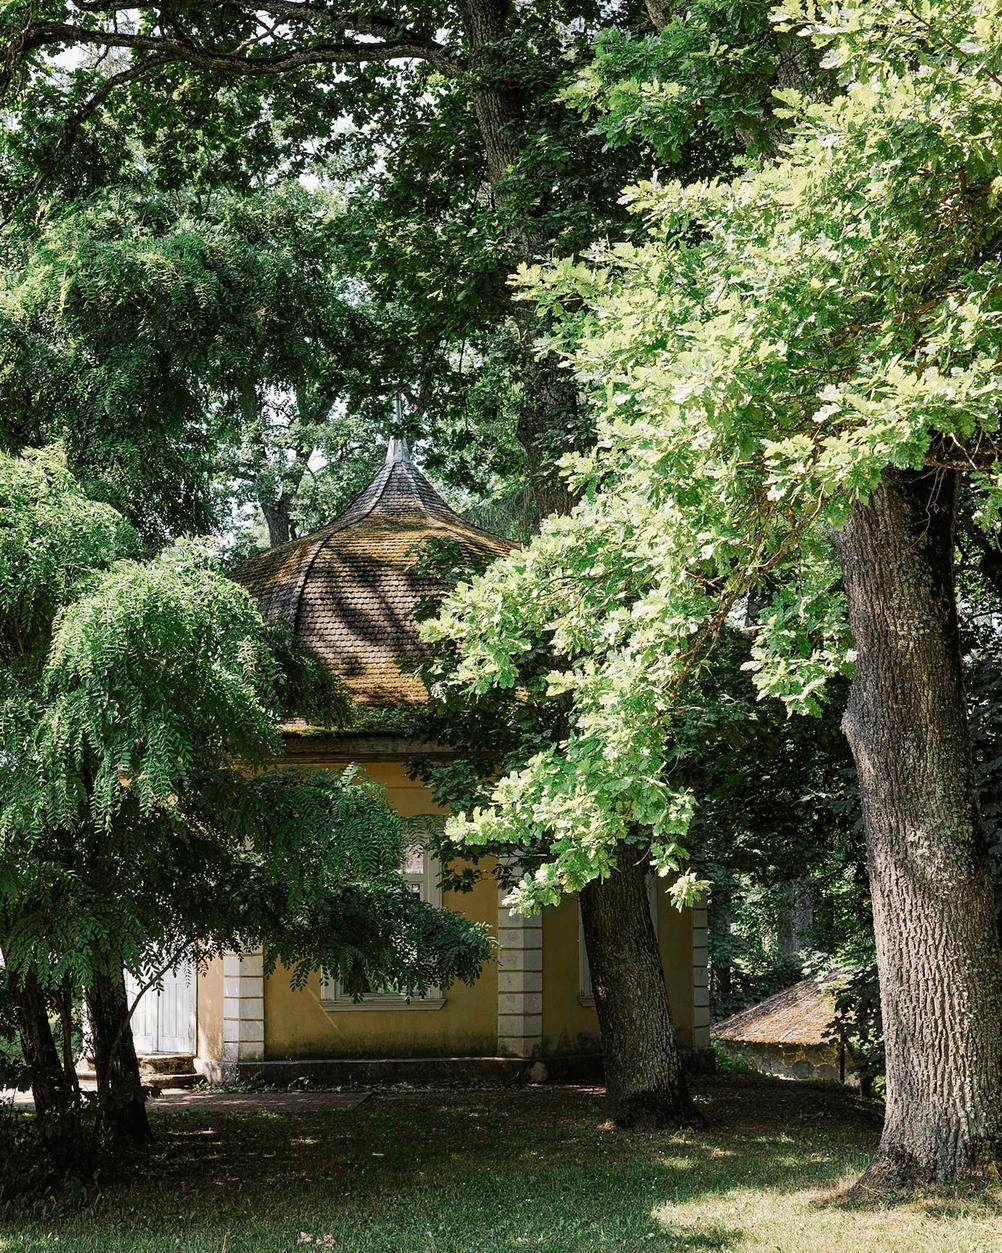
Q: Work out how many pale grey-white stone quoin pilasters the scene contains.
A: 3